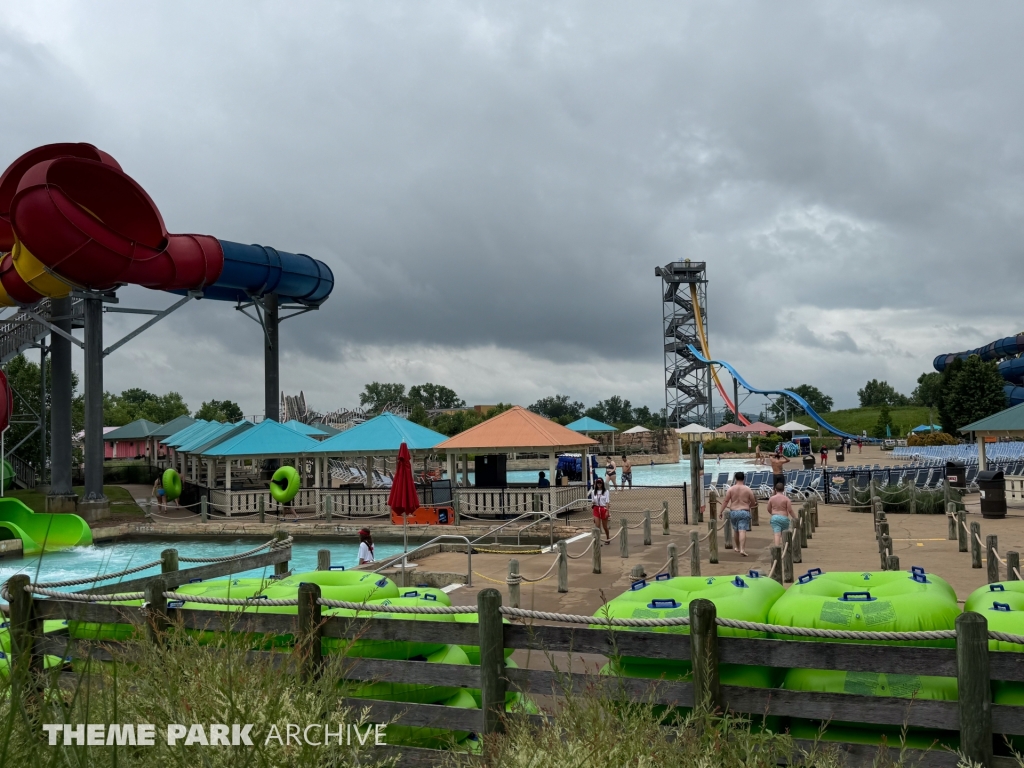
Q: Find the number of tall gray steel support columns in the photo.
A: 3